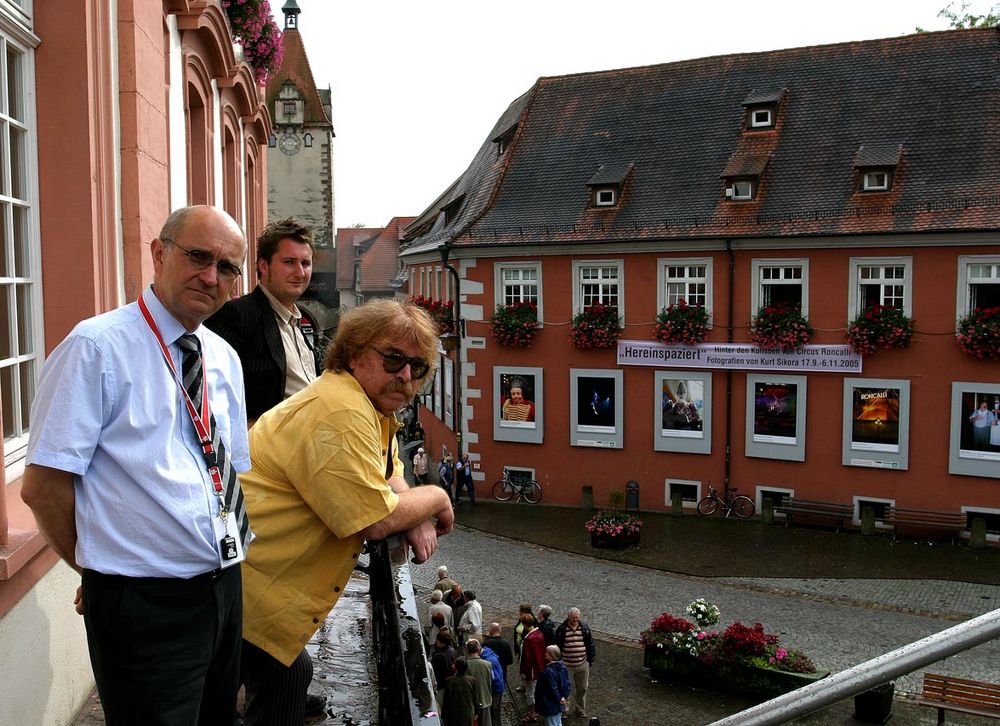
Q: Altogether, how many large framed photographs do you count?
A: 6